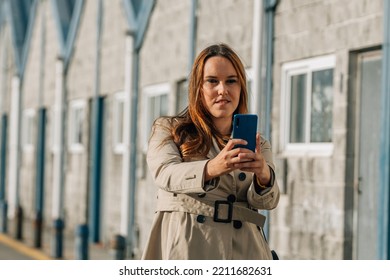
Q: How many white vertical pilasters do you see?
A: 4